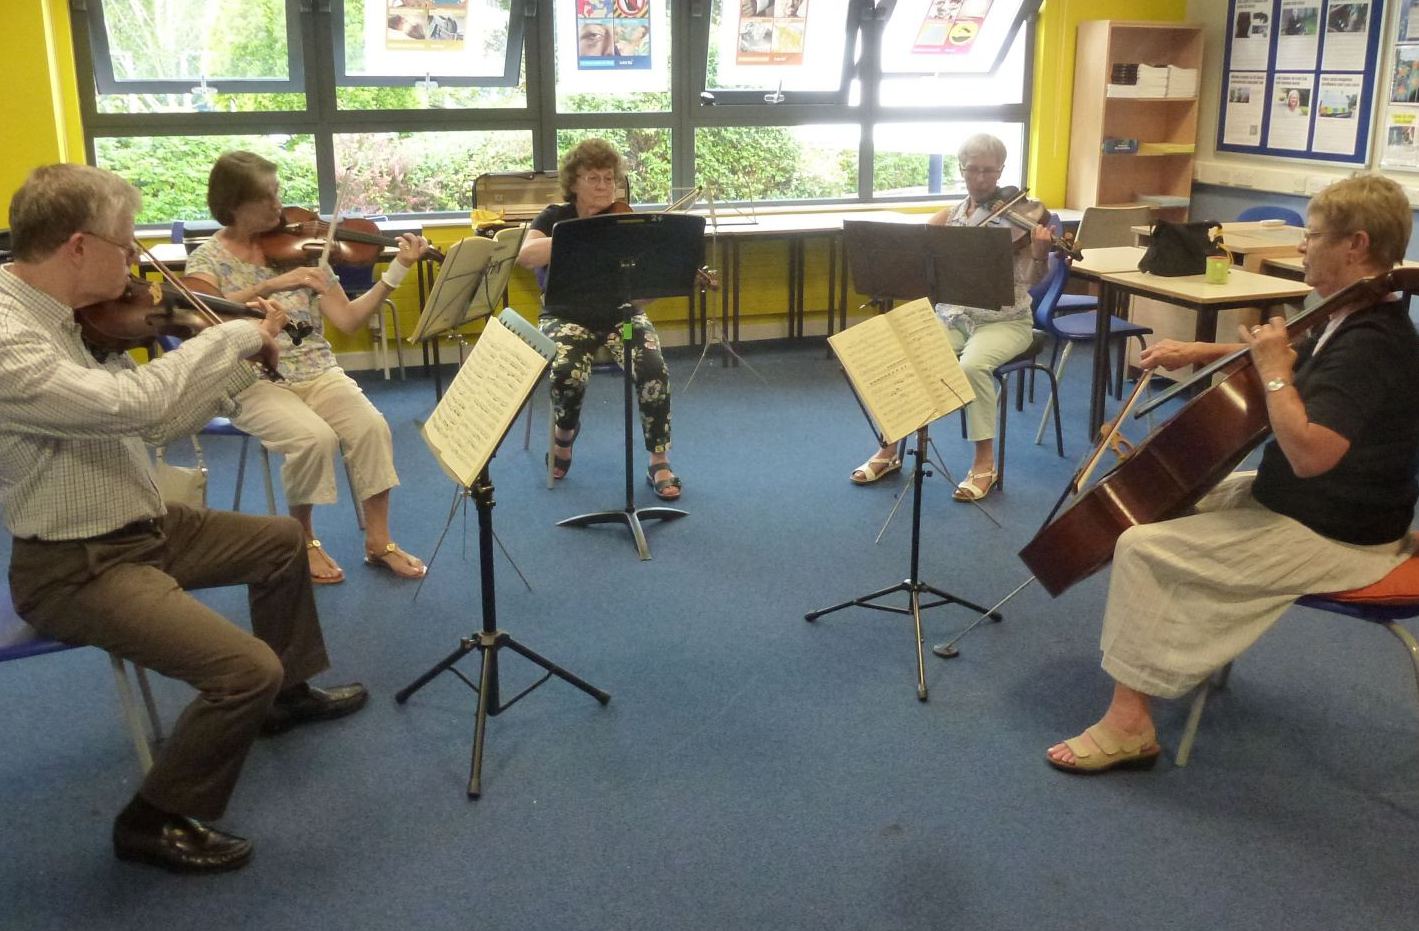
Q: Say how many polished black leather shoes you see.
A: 2